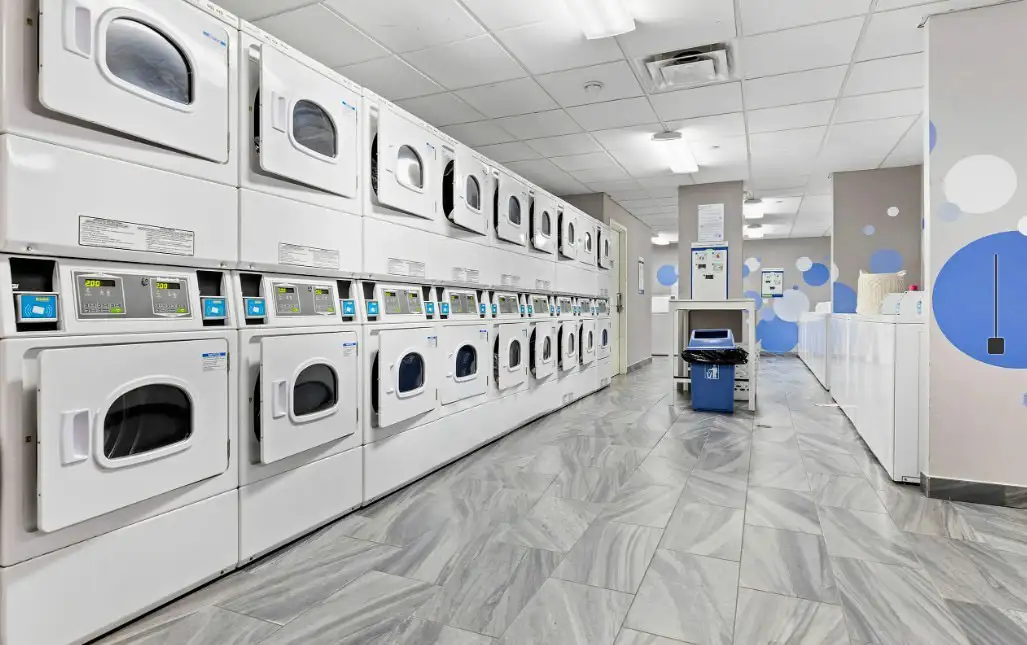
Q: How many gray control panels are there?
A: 9